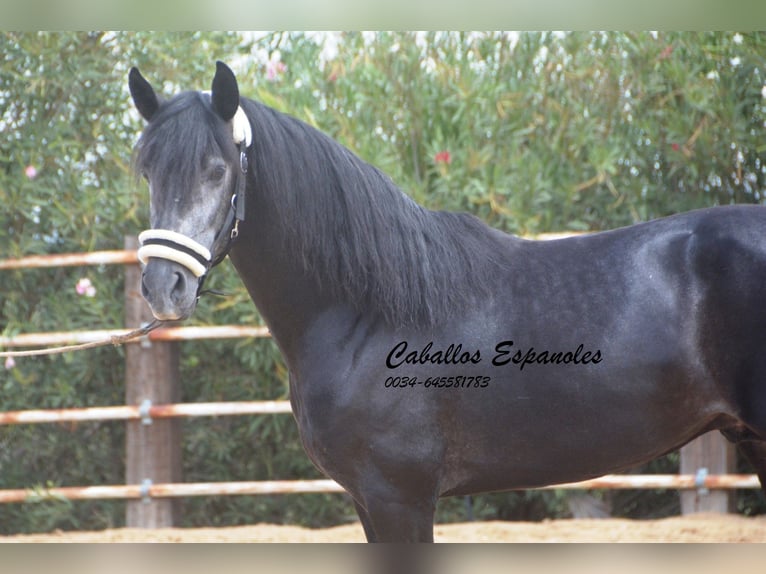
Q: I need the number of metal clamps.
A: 4